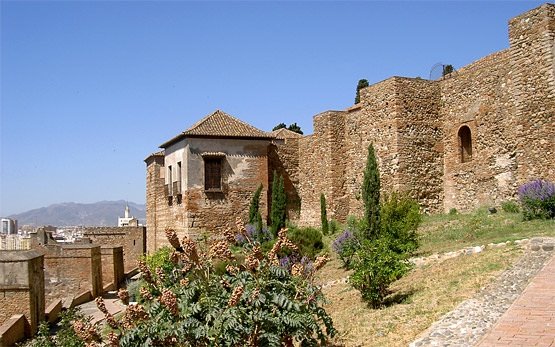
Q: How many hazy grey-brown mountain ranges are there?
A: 1